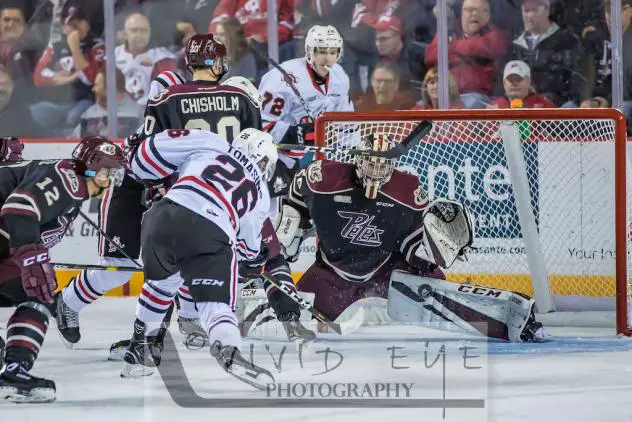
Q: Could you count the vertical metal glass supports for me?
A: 4